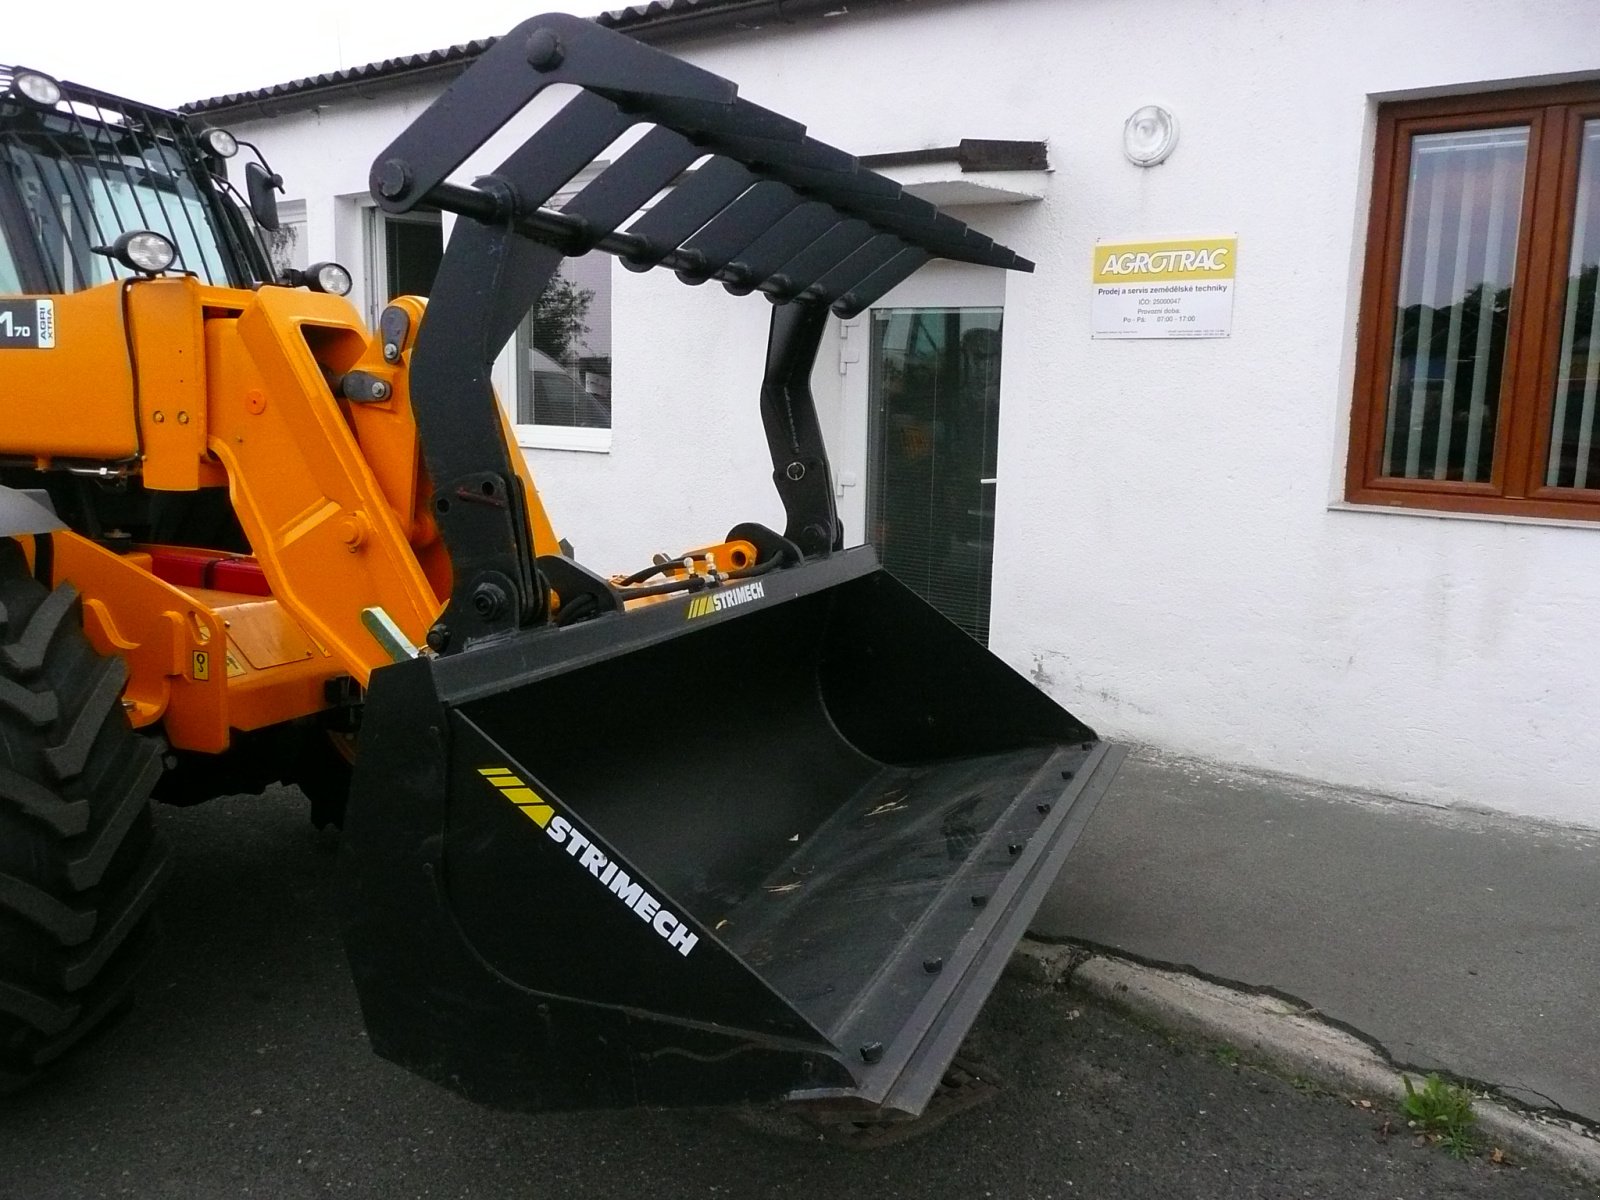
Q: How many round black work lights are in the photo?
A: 4